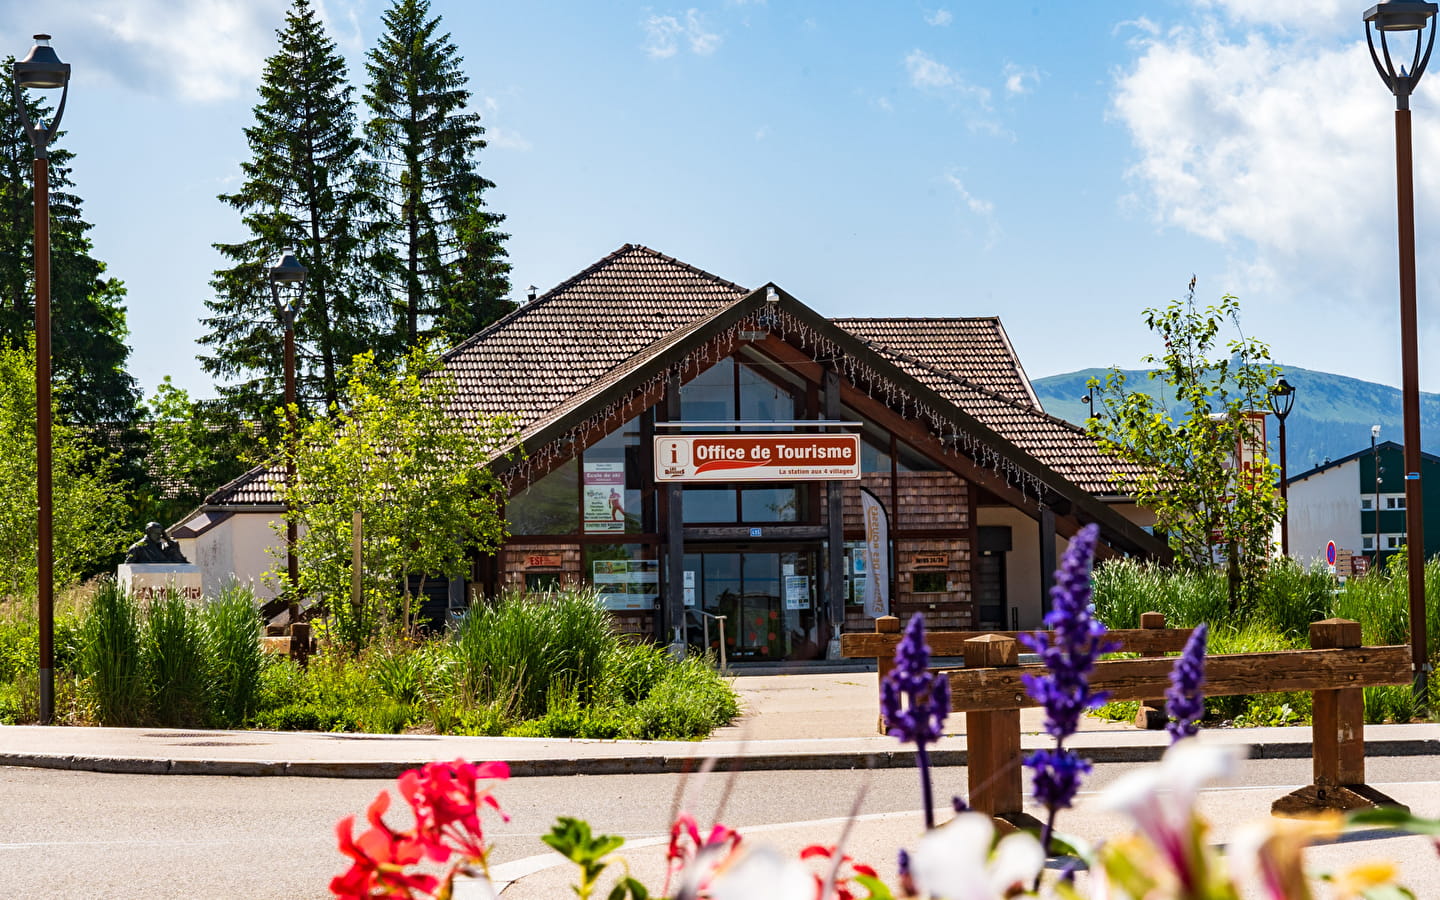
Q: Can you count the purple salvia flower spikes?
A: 3